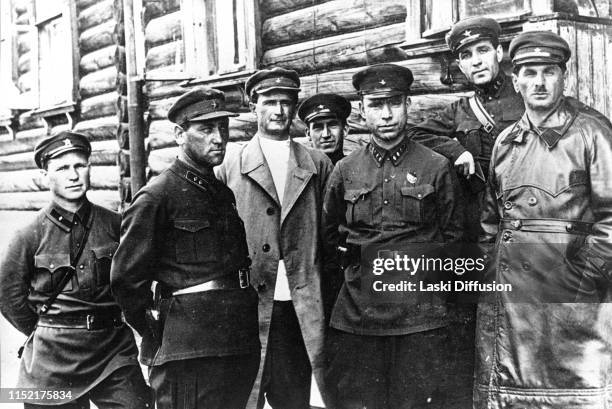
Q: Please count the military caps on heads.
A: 7